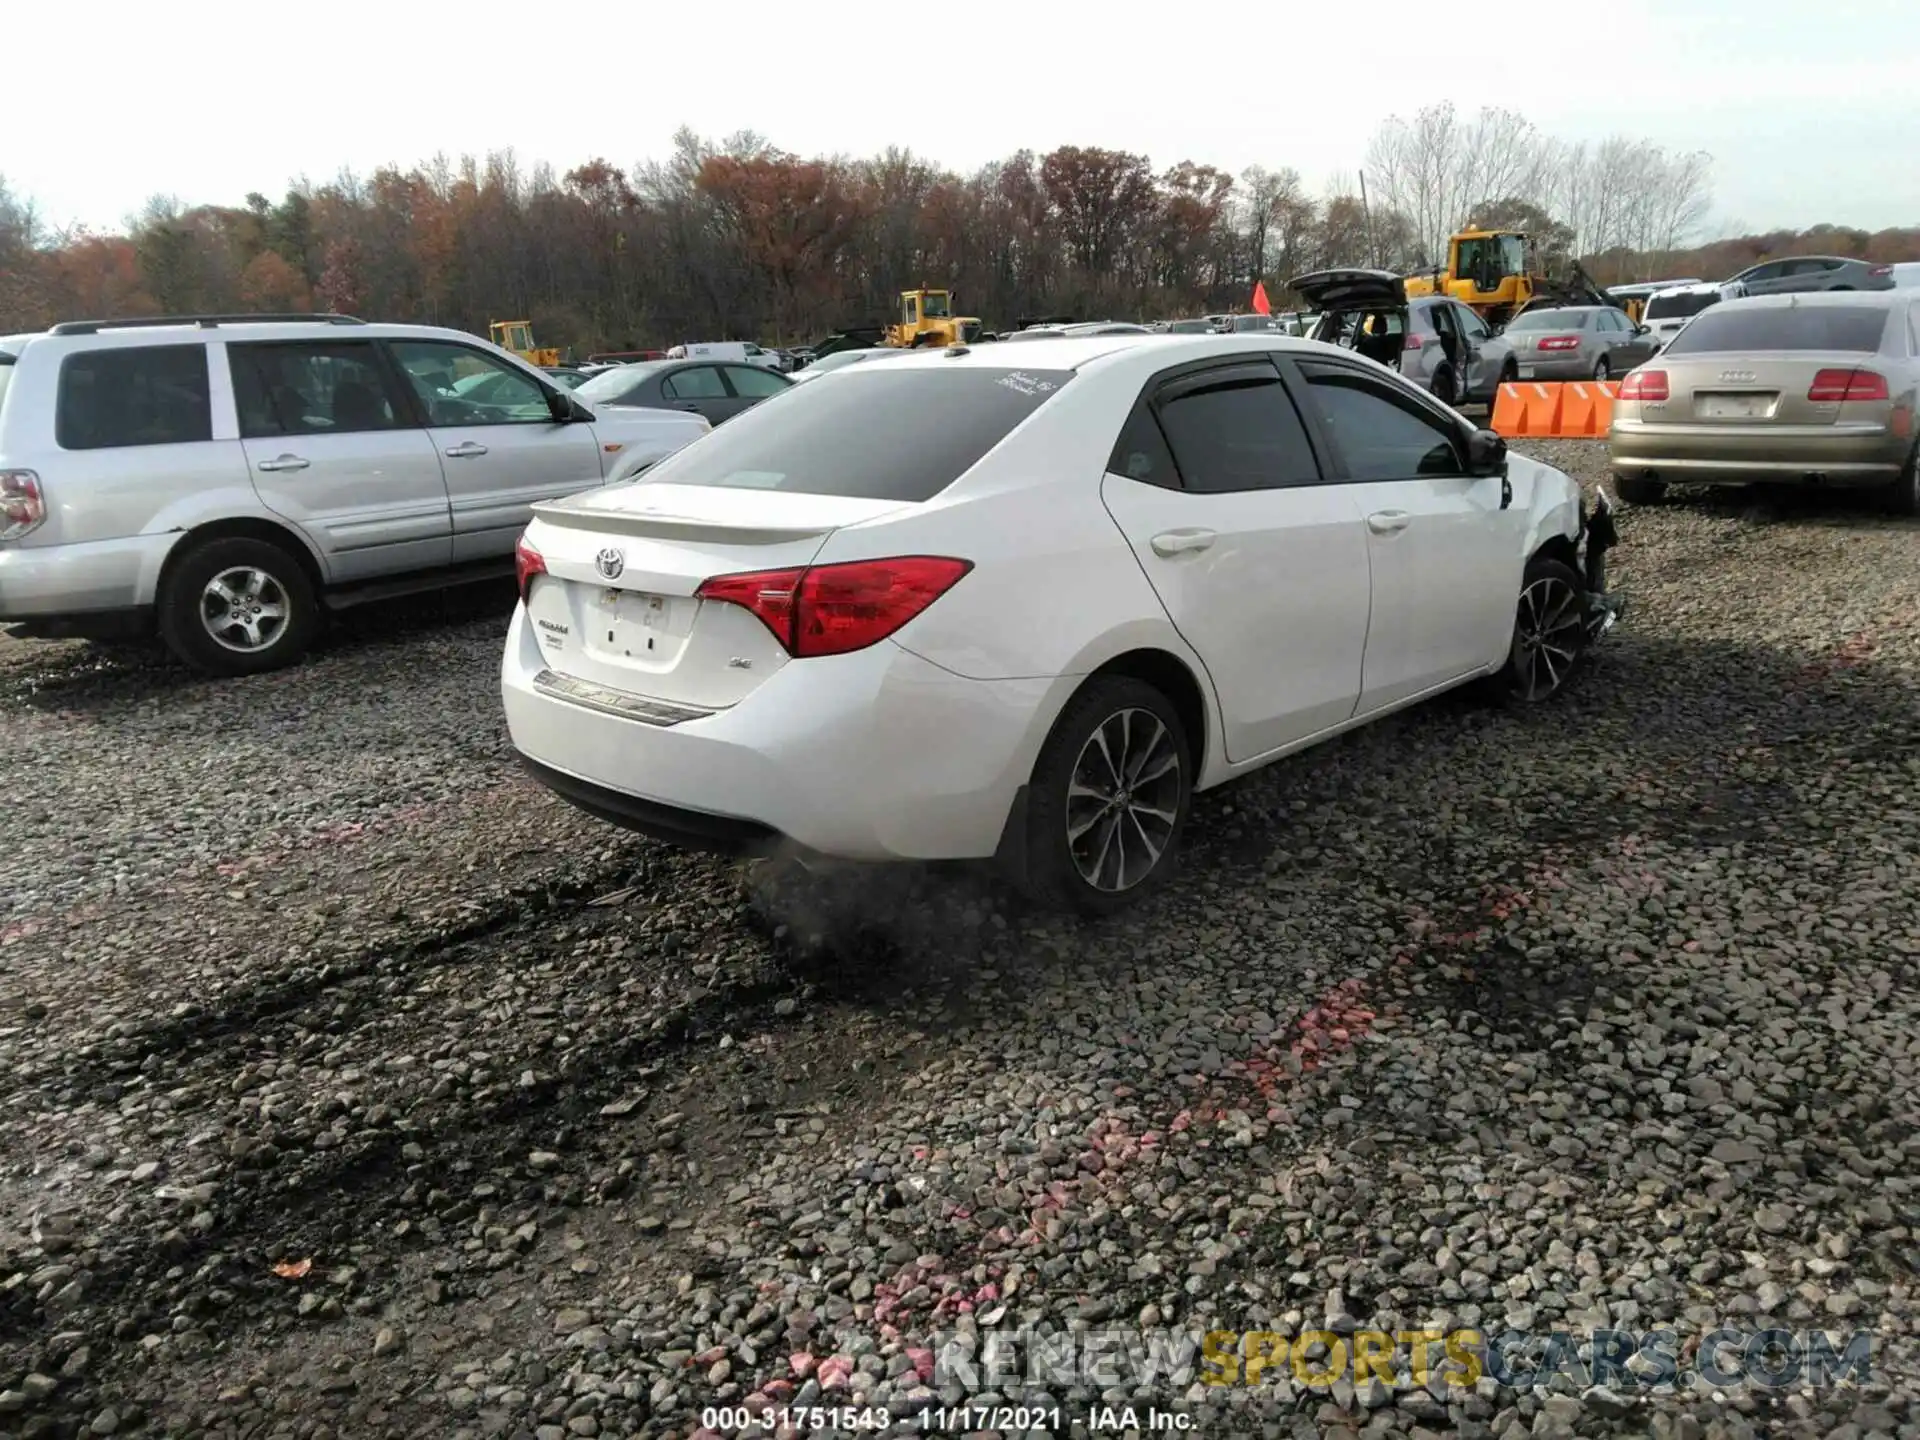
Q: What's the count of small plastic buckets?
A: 0